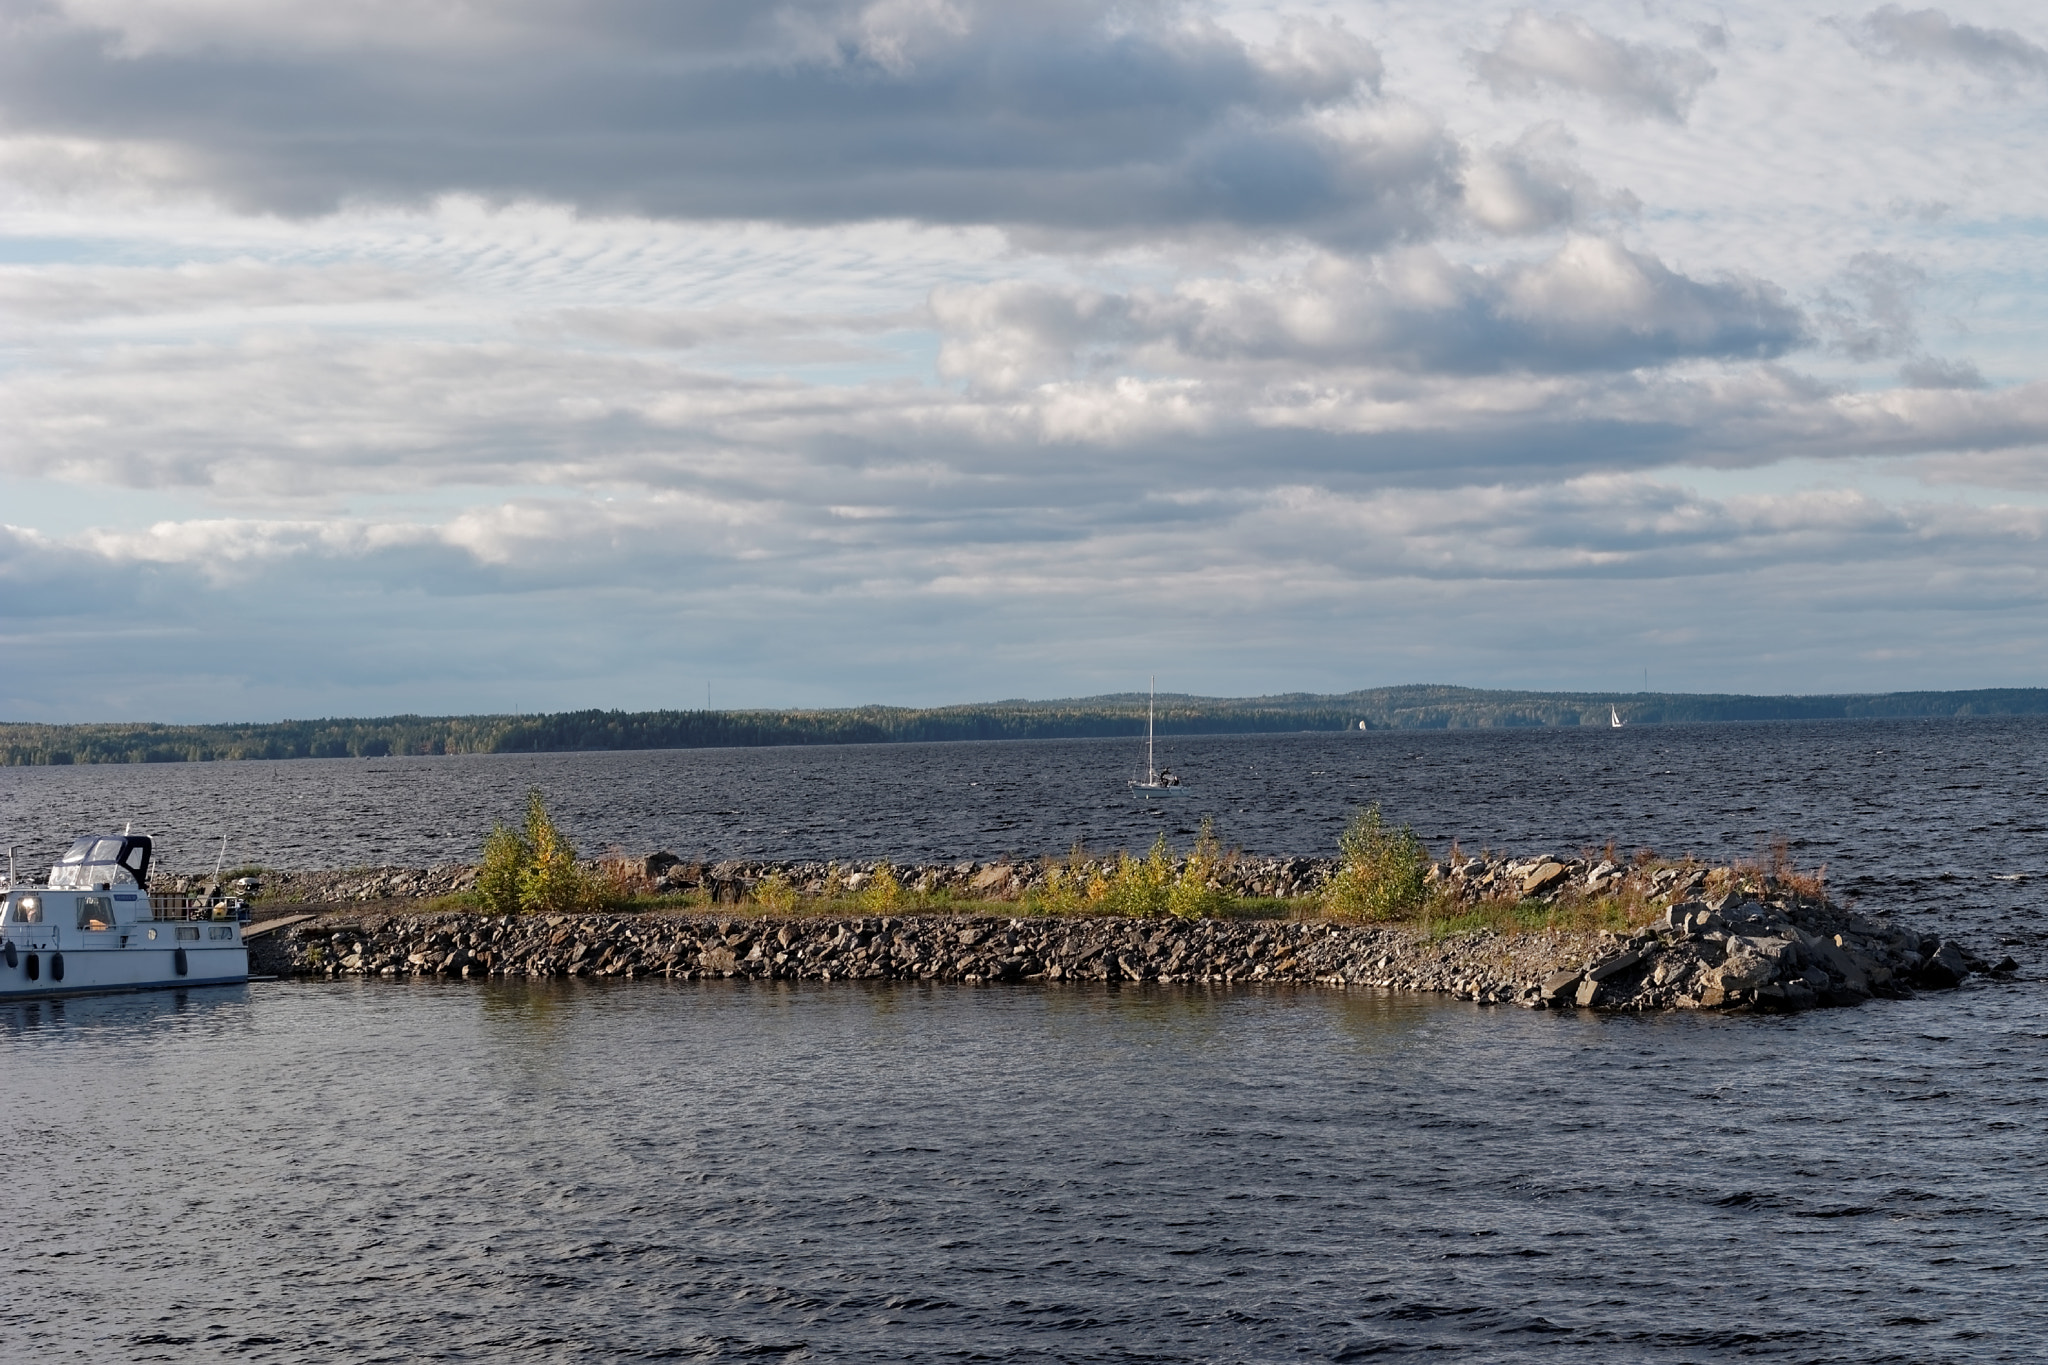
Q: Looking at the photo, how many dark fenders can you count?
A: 4